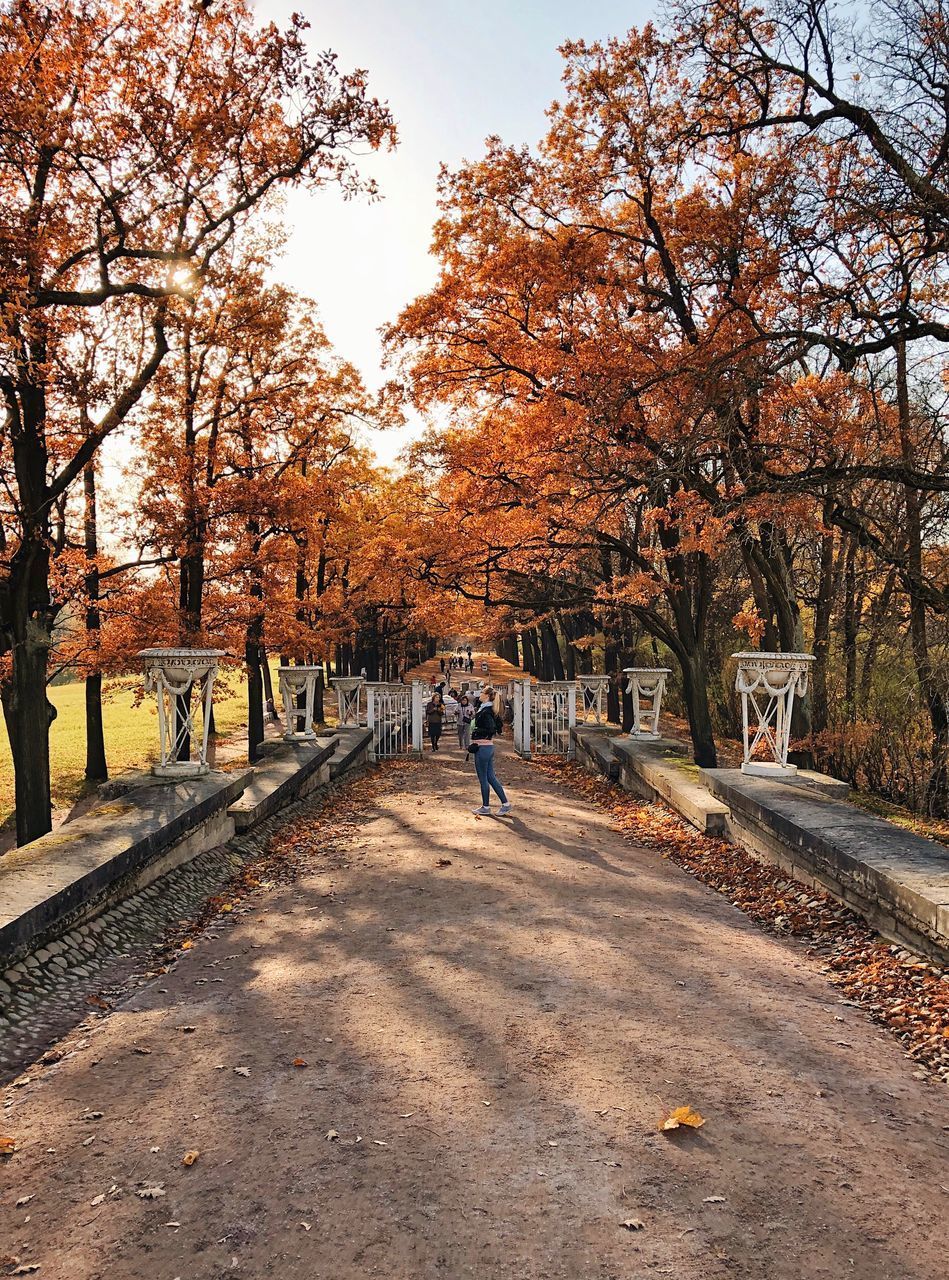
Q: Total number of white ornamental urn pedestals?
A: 6